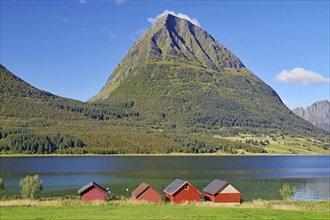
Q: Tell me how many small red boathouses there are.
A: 4